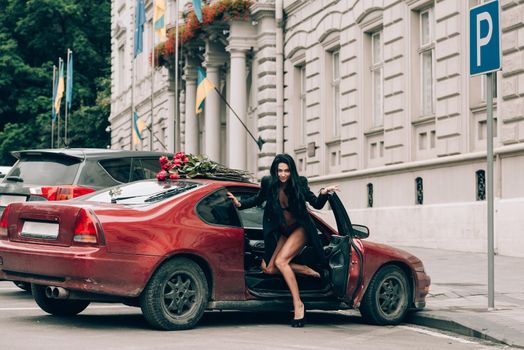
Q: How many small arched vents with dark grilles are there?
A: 3